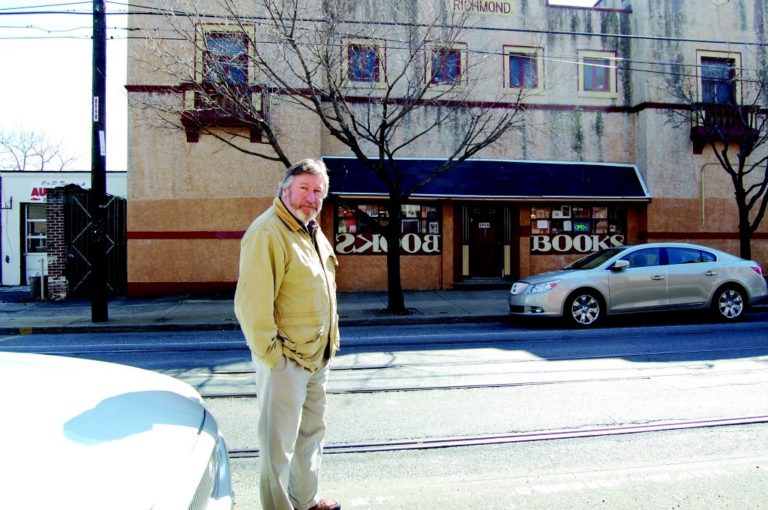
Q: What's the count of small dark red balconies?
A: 2